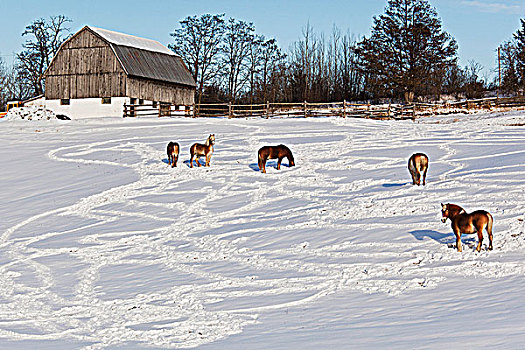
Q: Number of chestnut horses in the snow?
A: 5